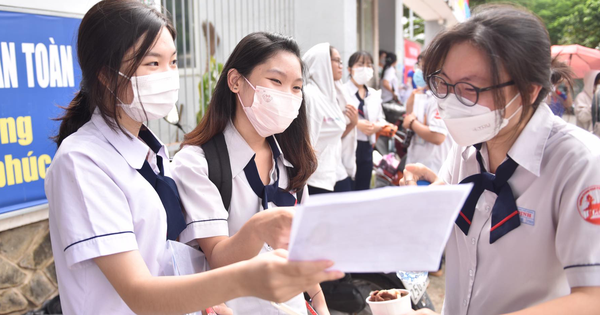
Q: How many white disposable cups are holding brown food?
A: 1